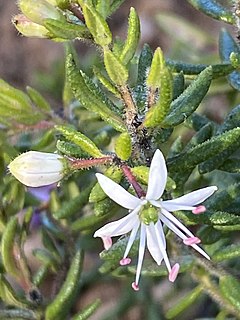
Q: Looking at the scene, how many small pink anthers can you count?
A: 6